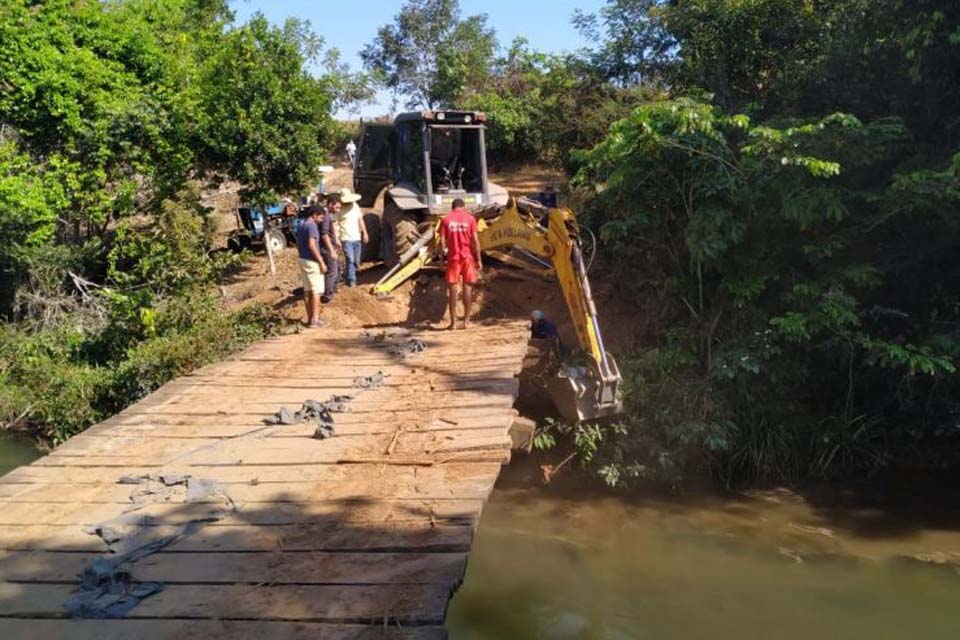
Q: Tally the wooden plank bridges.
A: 1